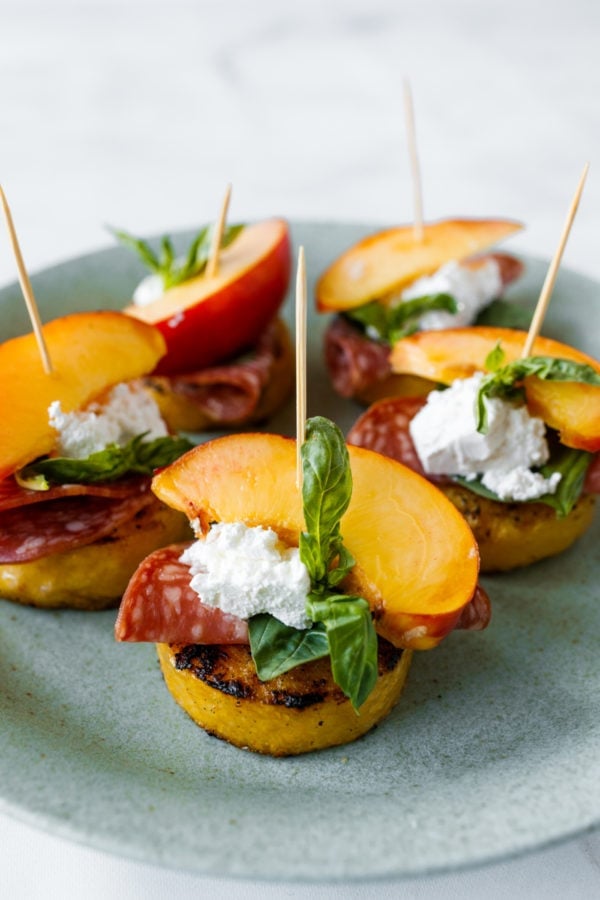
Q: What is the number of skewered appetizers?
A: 5